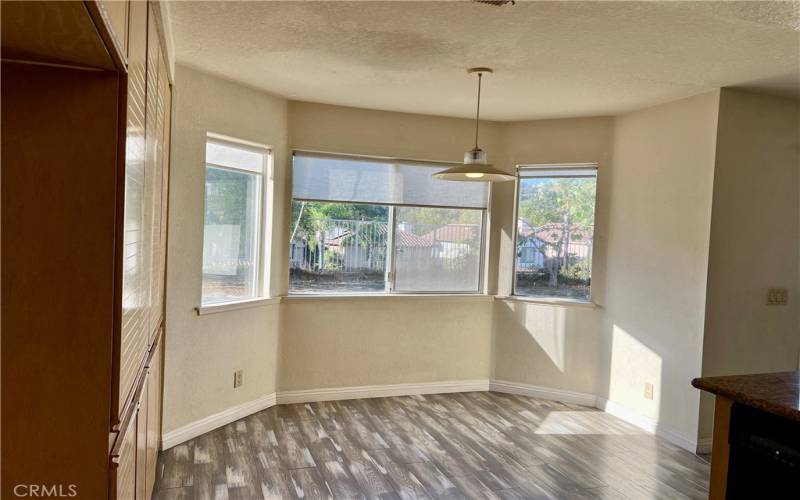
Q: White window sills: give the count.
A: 3